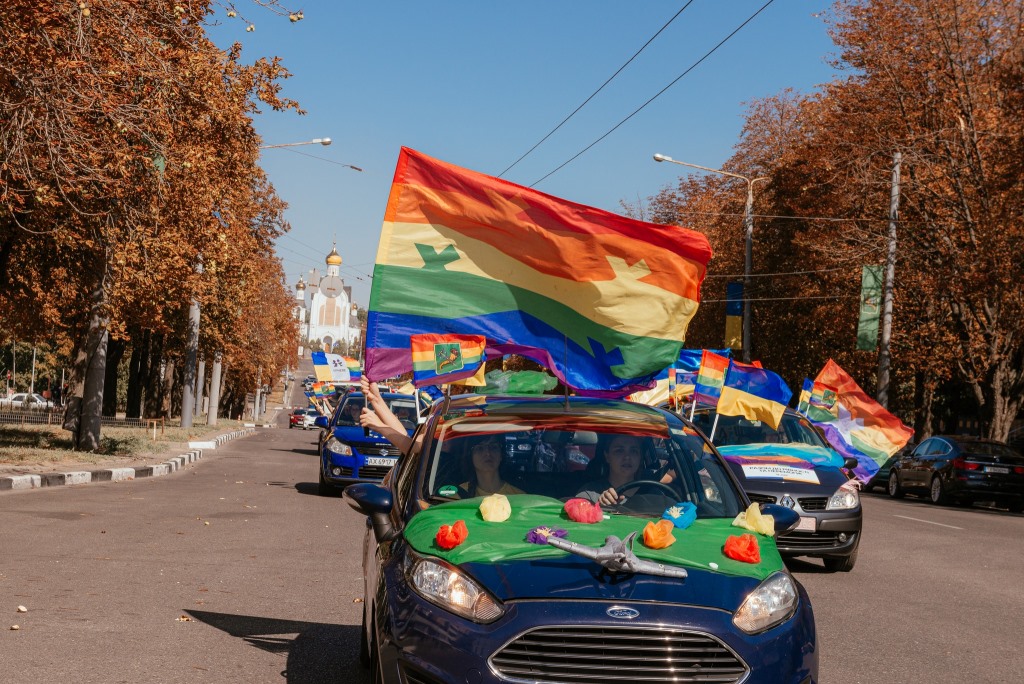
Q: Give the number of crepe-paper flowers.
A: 8